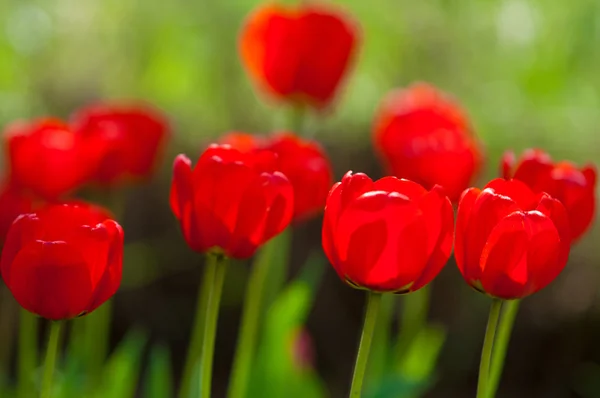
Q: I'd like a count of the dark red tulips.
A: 11